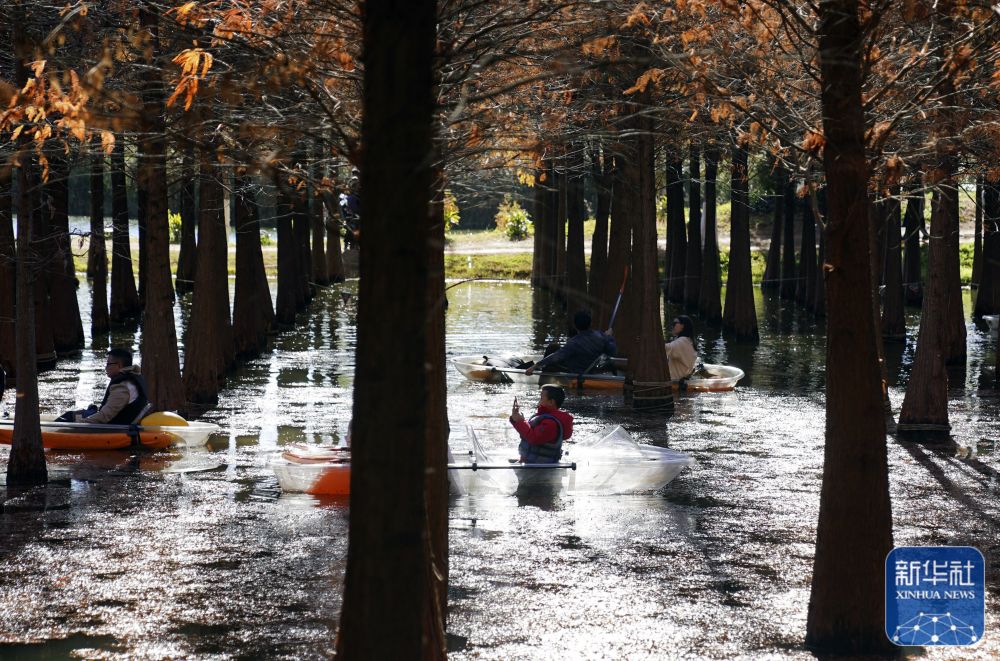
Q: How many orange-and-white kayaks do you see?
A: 3